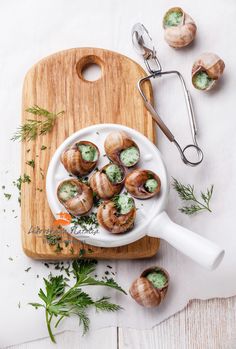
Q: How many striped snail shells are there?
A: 9